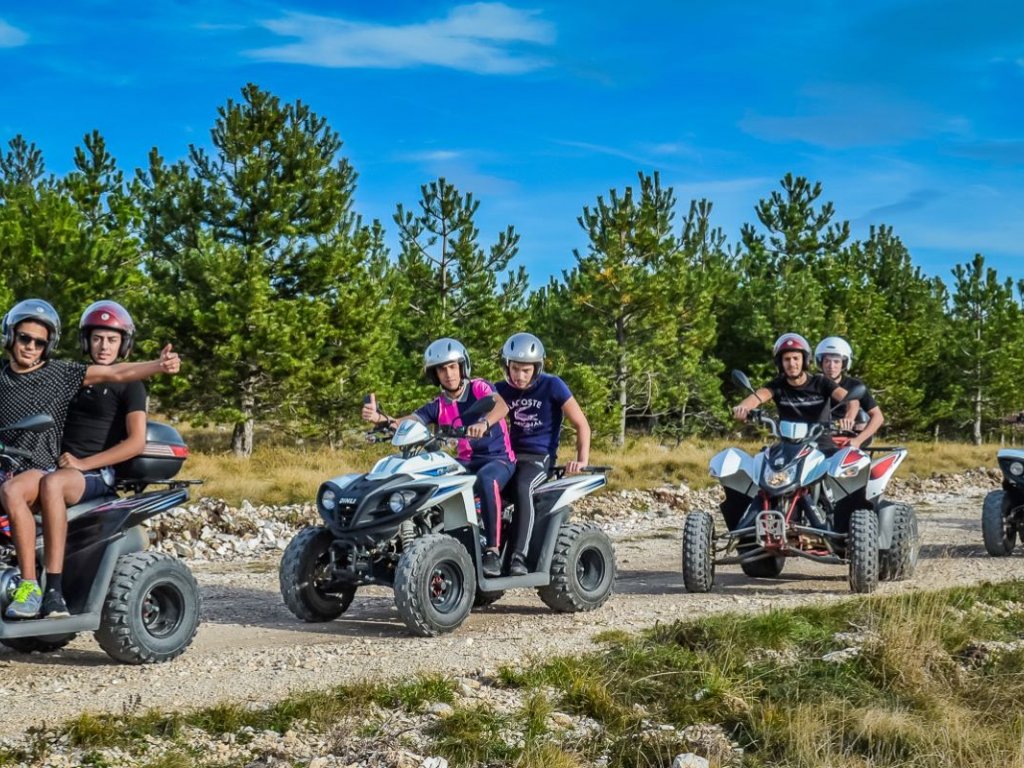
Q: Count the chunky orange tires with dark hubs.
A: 0